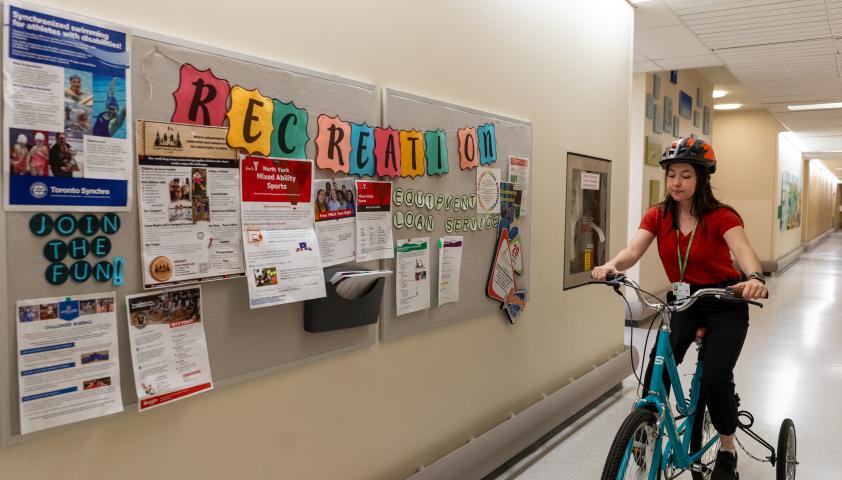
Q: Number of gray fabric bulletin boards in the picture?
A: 2